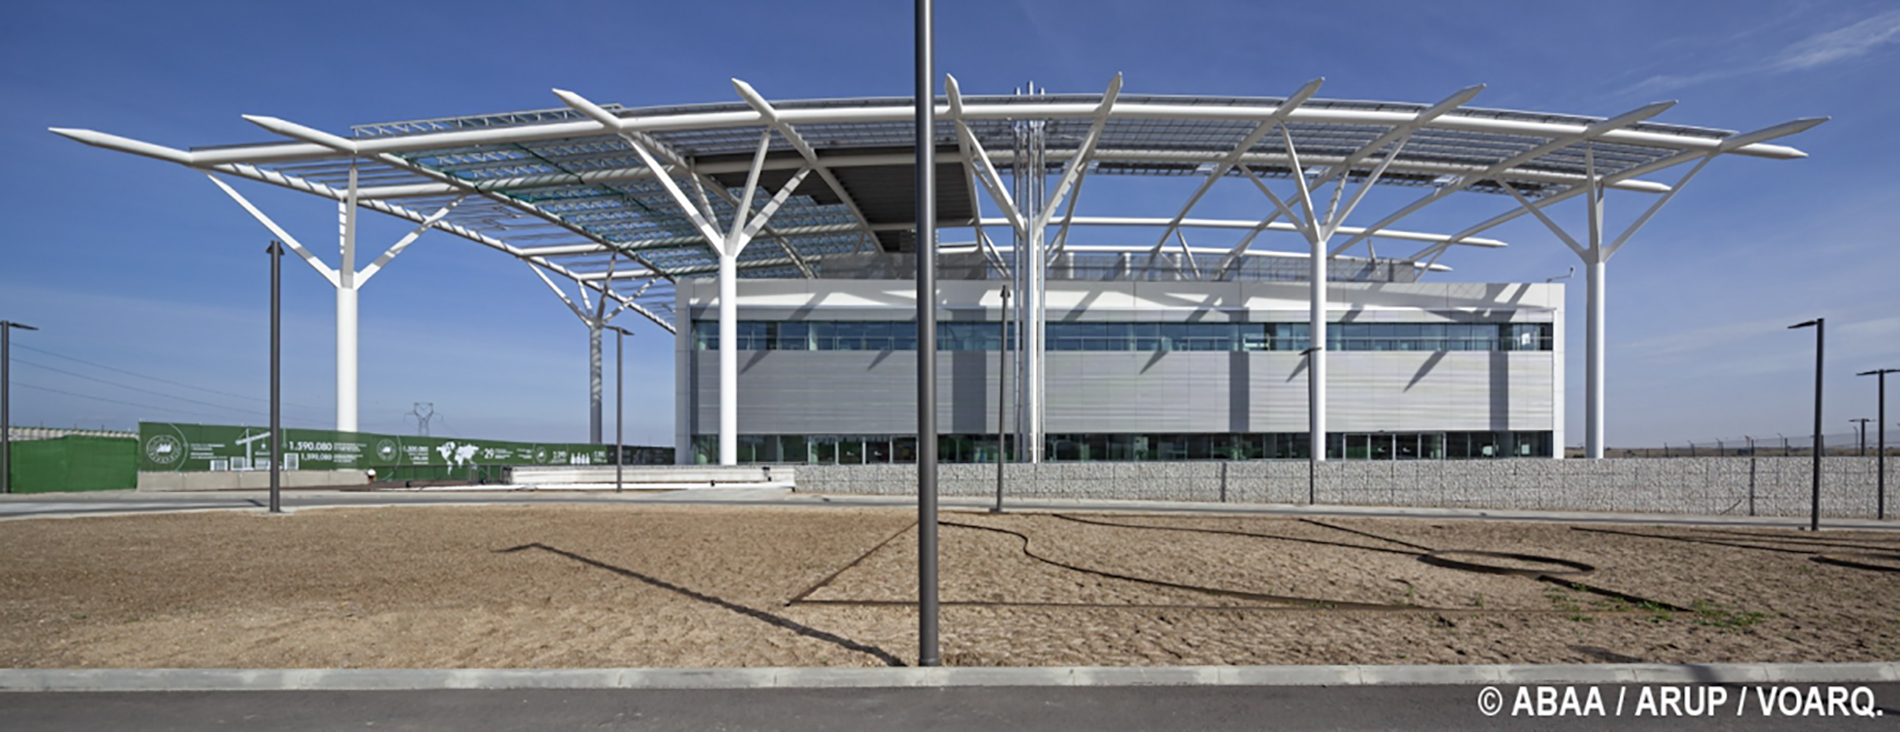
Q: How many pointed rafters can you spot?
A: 14